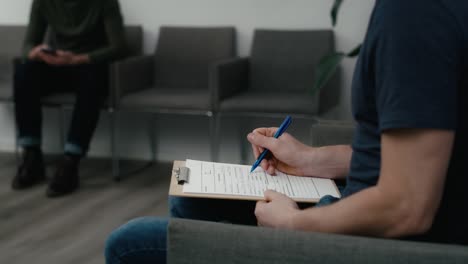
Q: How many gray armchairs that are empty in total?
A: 3